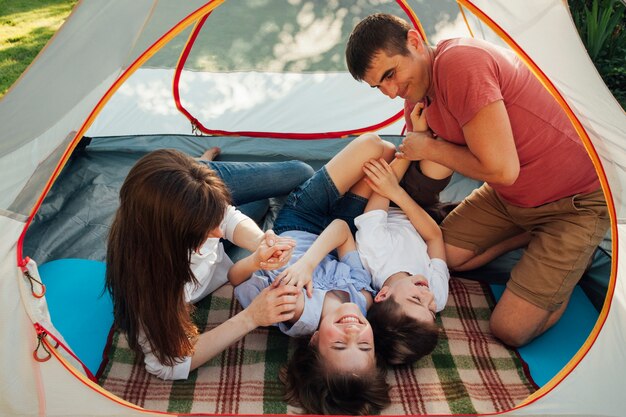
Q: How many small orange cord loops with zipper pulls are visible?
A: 2